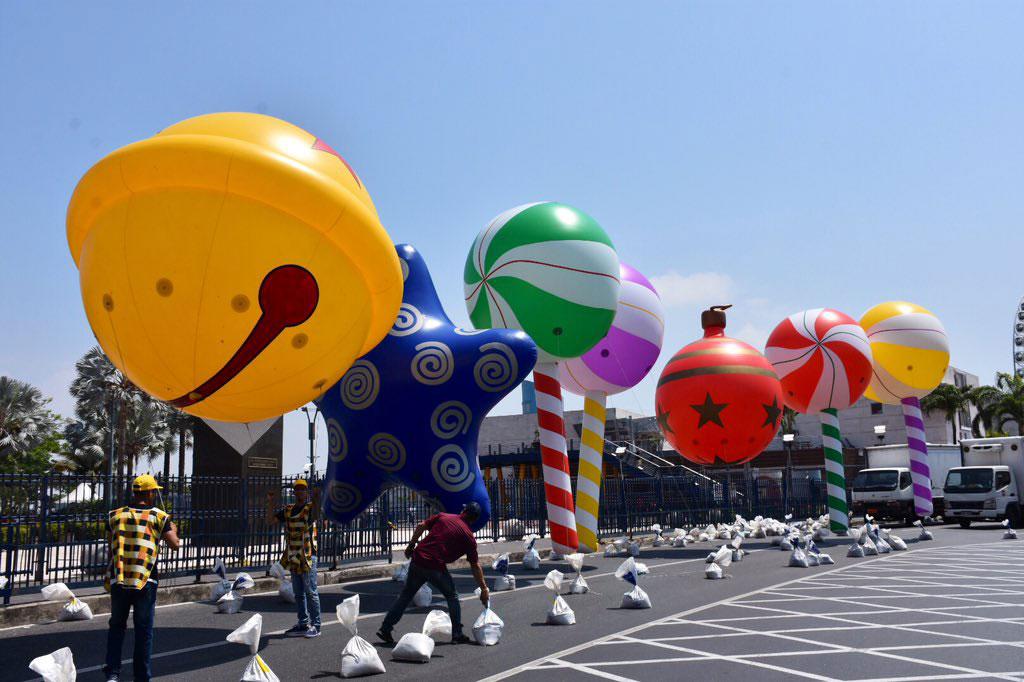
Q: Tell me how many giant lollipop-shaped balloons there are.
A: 4